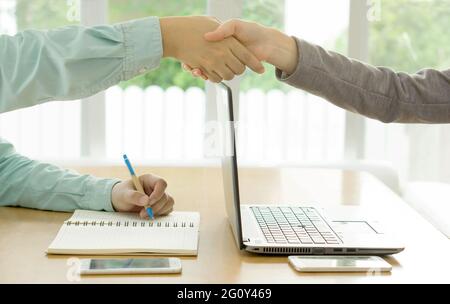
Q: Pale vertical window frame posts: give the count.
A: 3